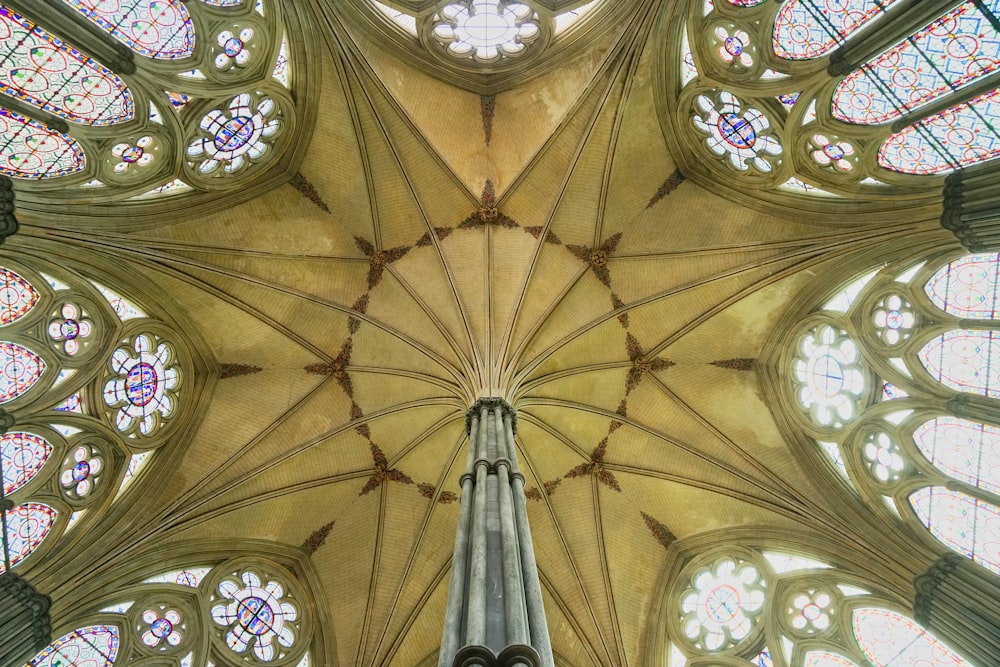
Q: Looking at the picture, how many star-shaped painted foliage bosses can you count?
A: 7